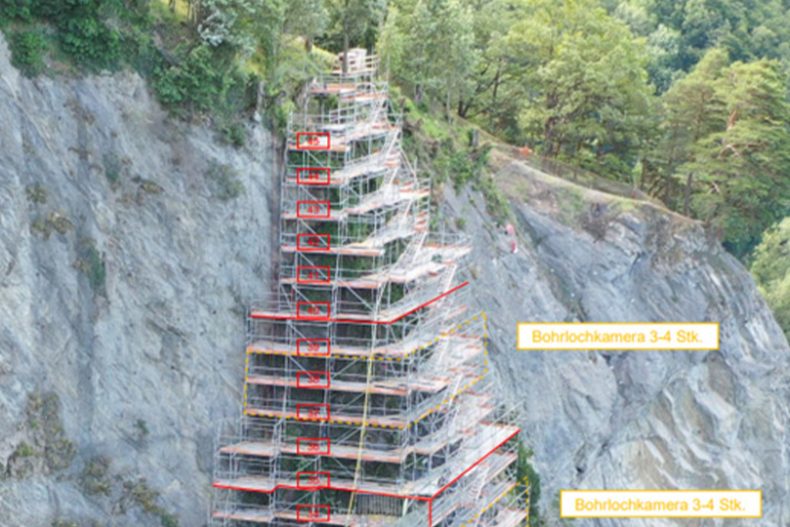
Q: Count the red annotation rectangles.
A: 12